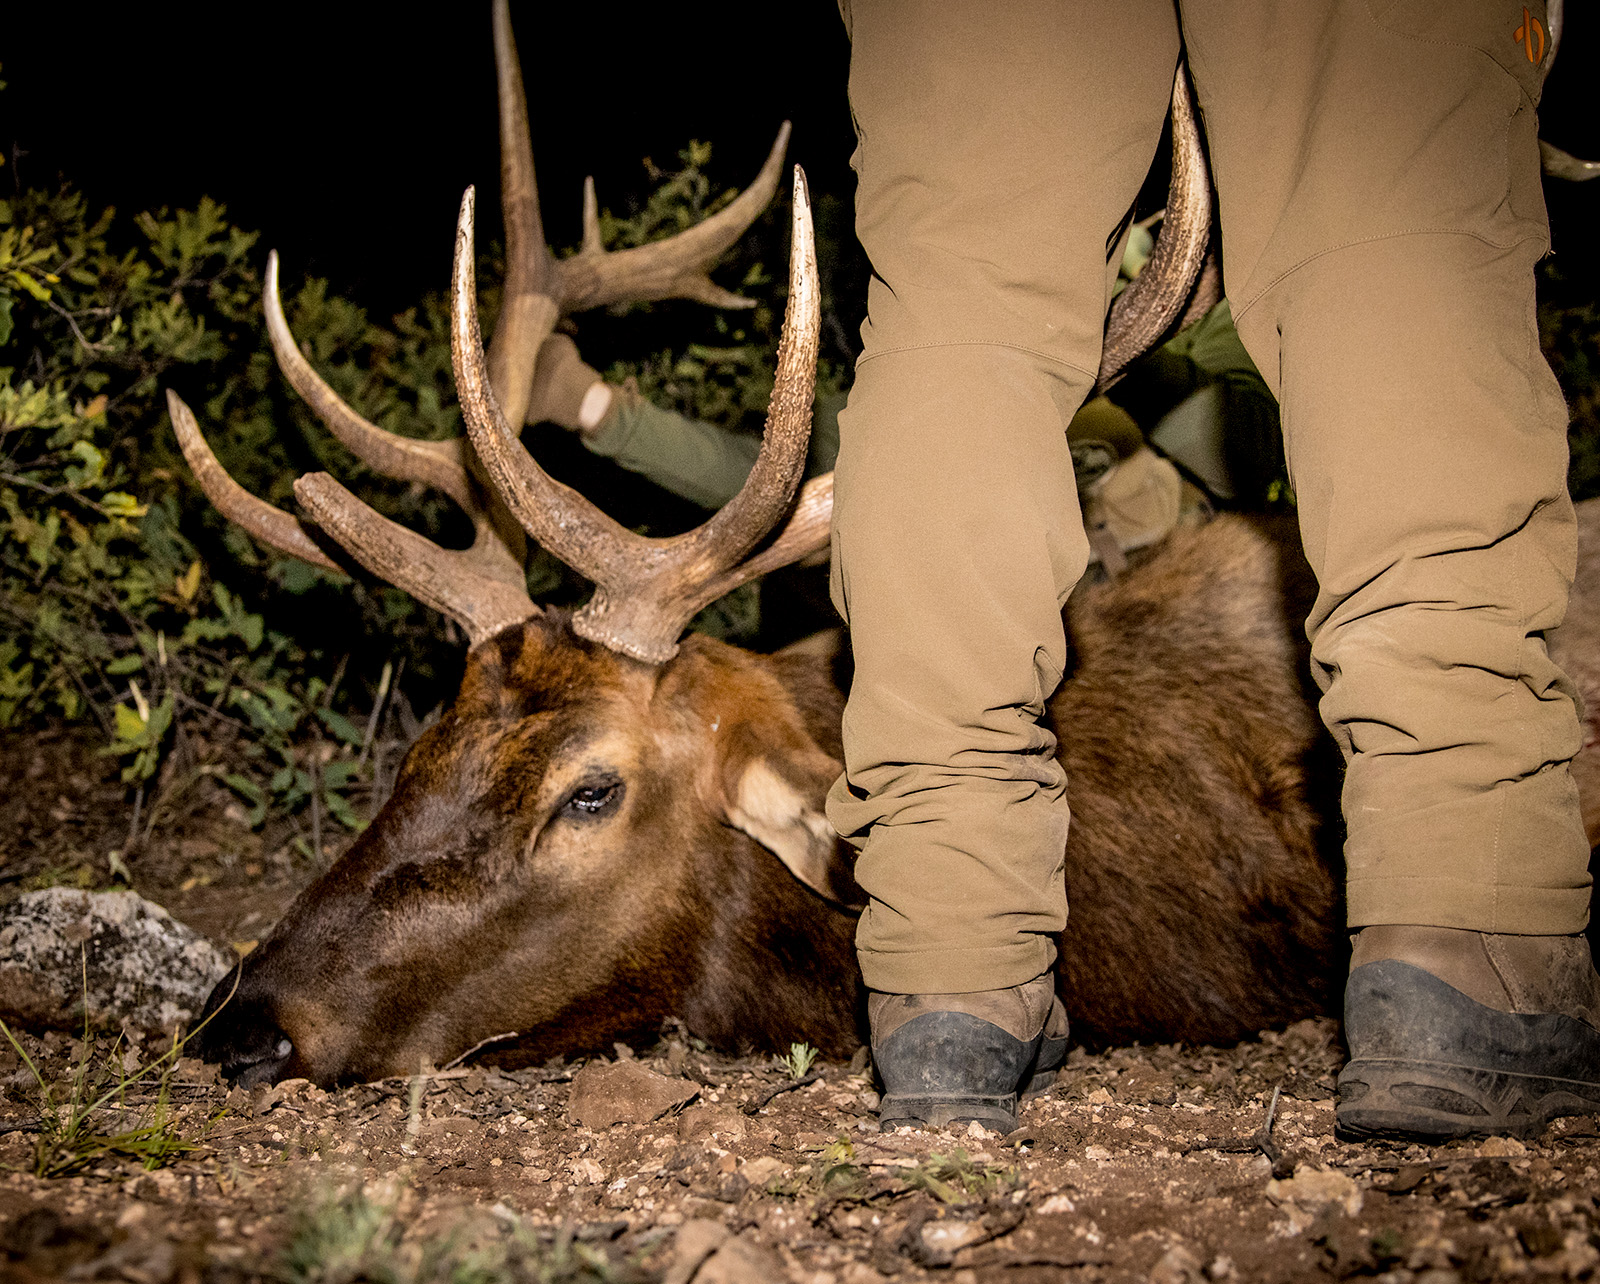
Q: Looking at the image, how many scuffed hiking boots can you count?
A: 2